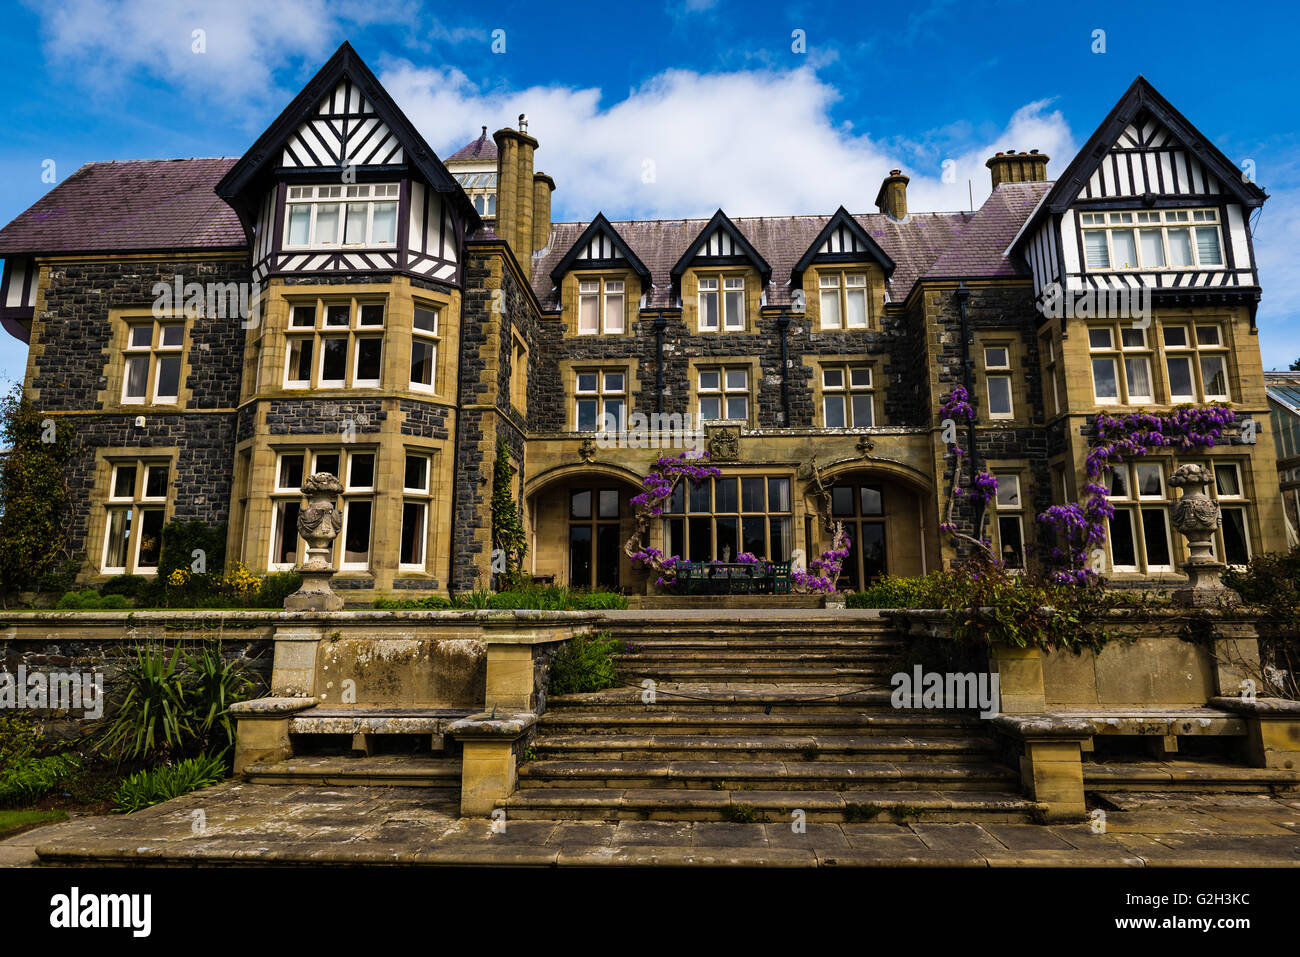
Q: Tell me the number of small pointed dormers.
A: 3